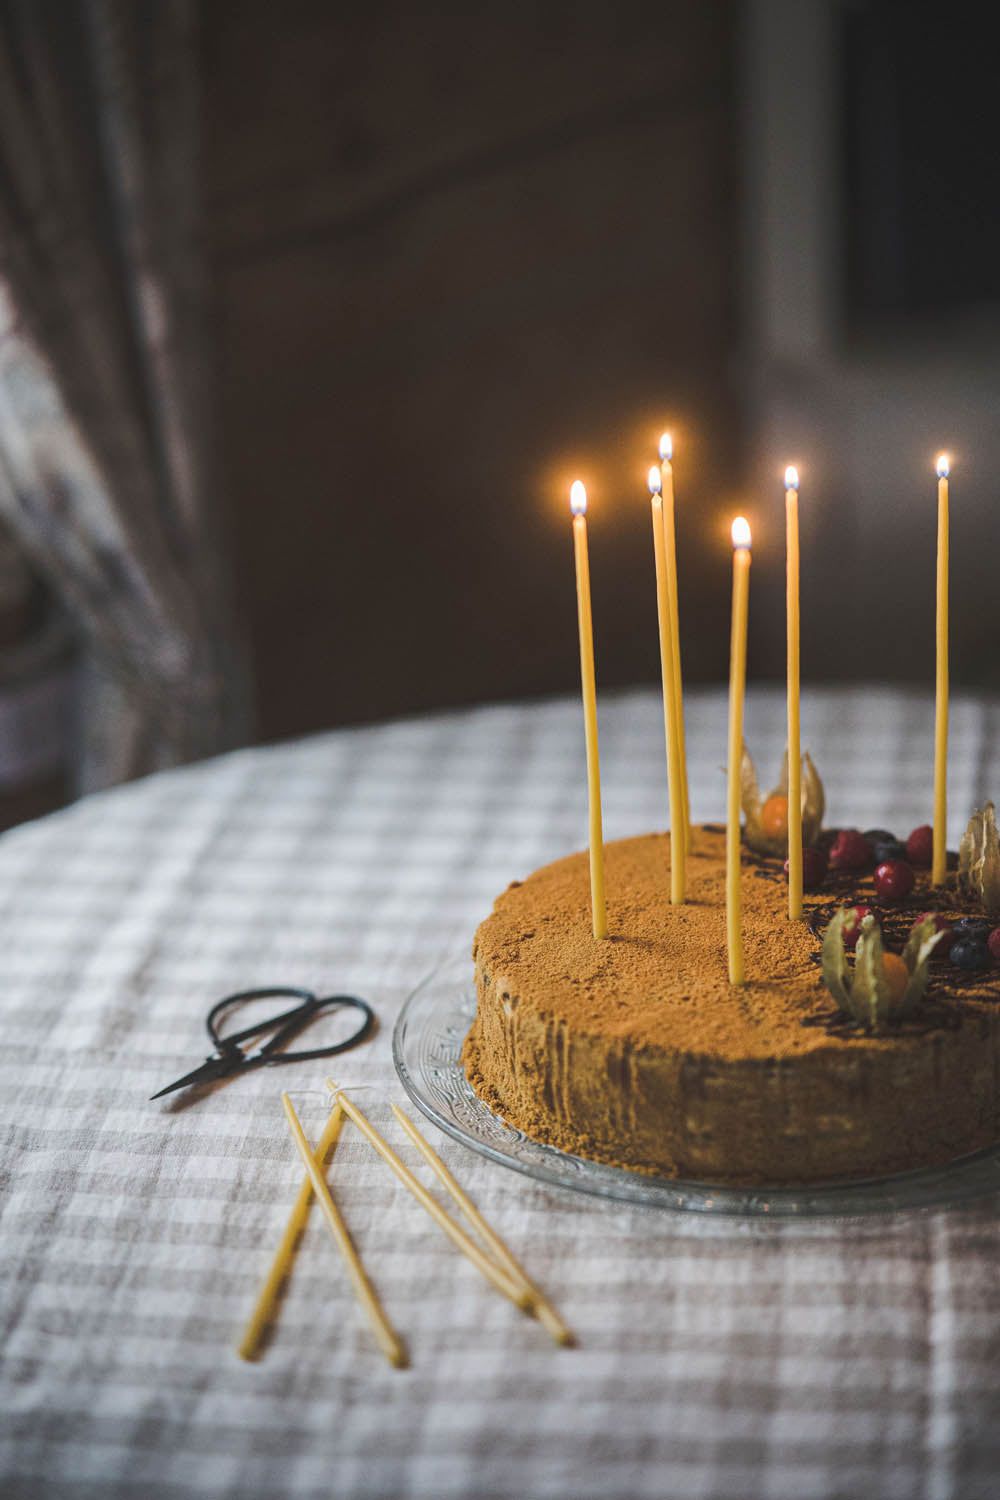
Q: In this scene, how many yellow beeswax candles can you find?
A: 10